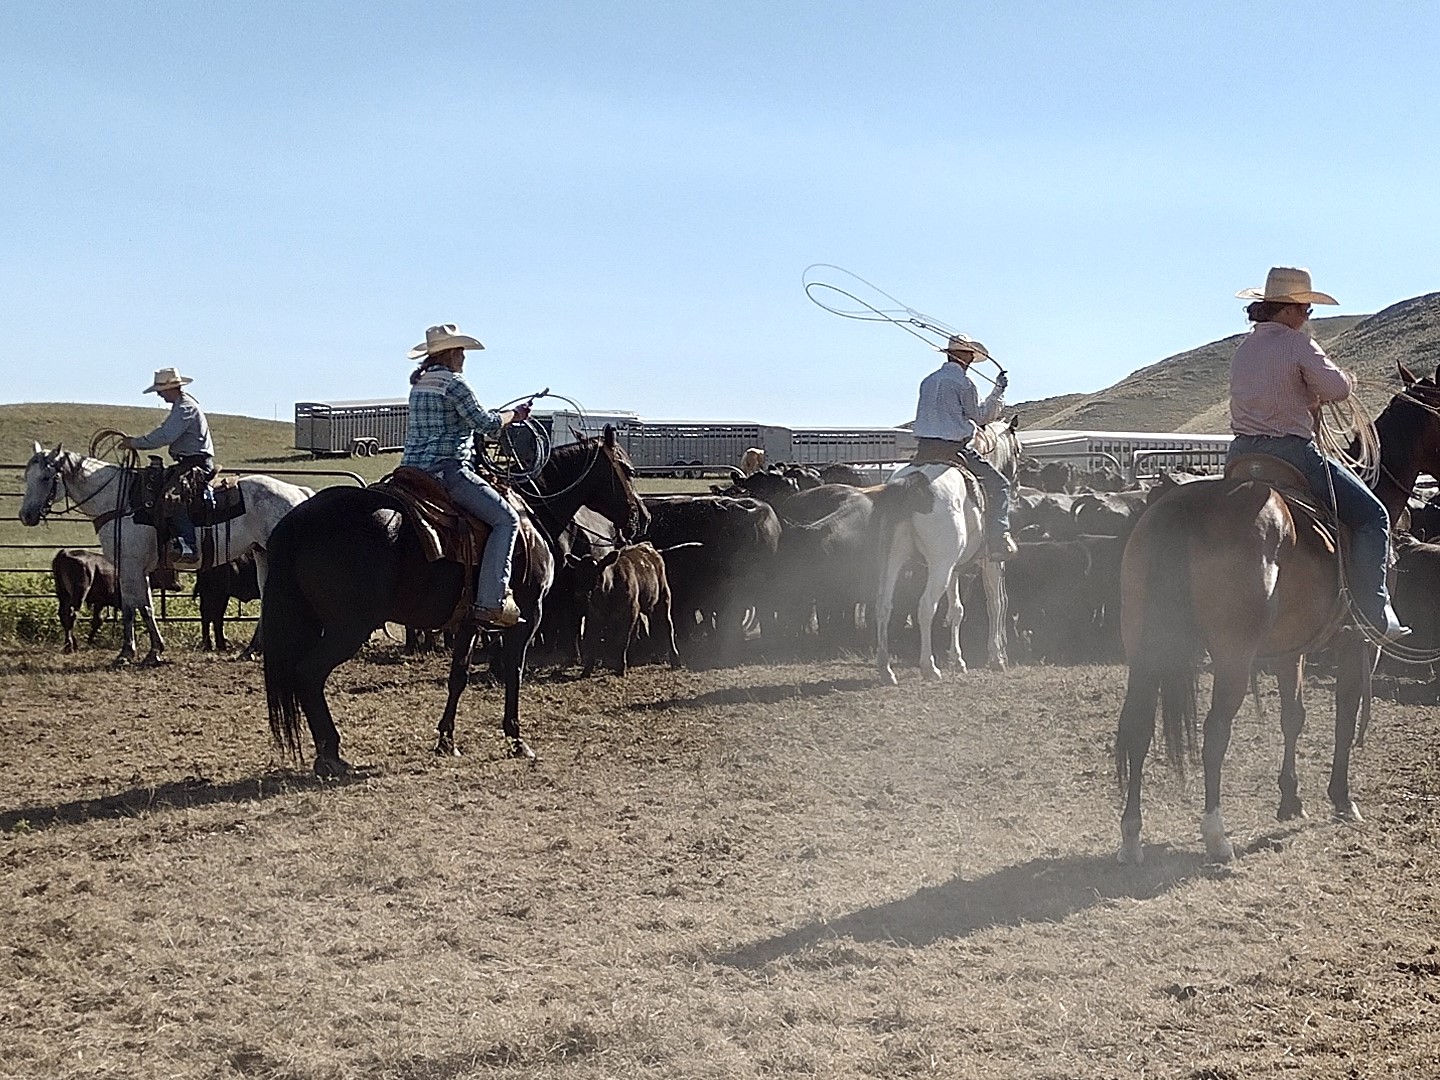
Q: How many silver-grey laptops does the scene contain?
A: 0